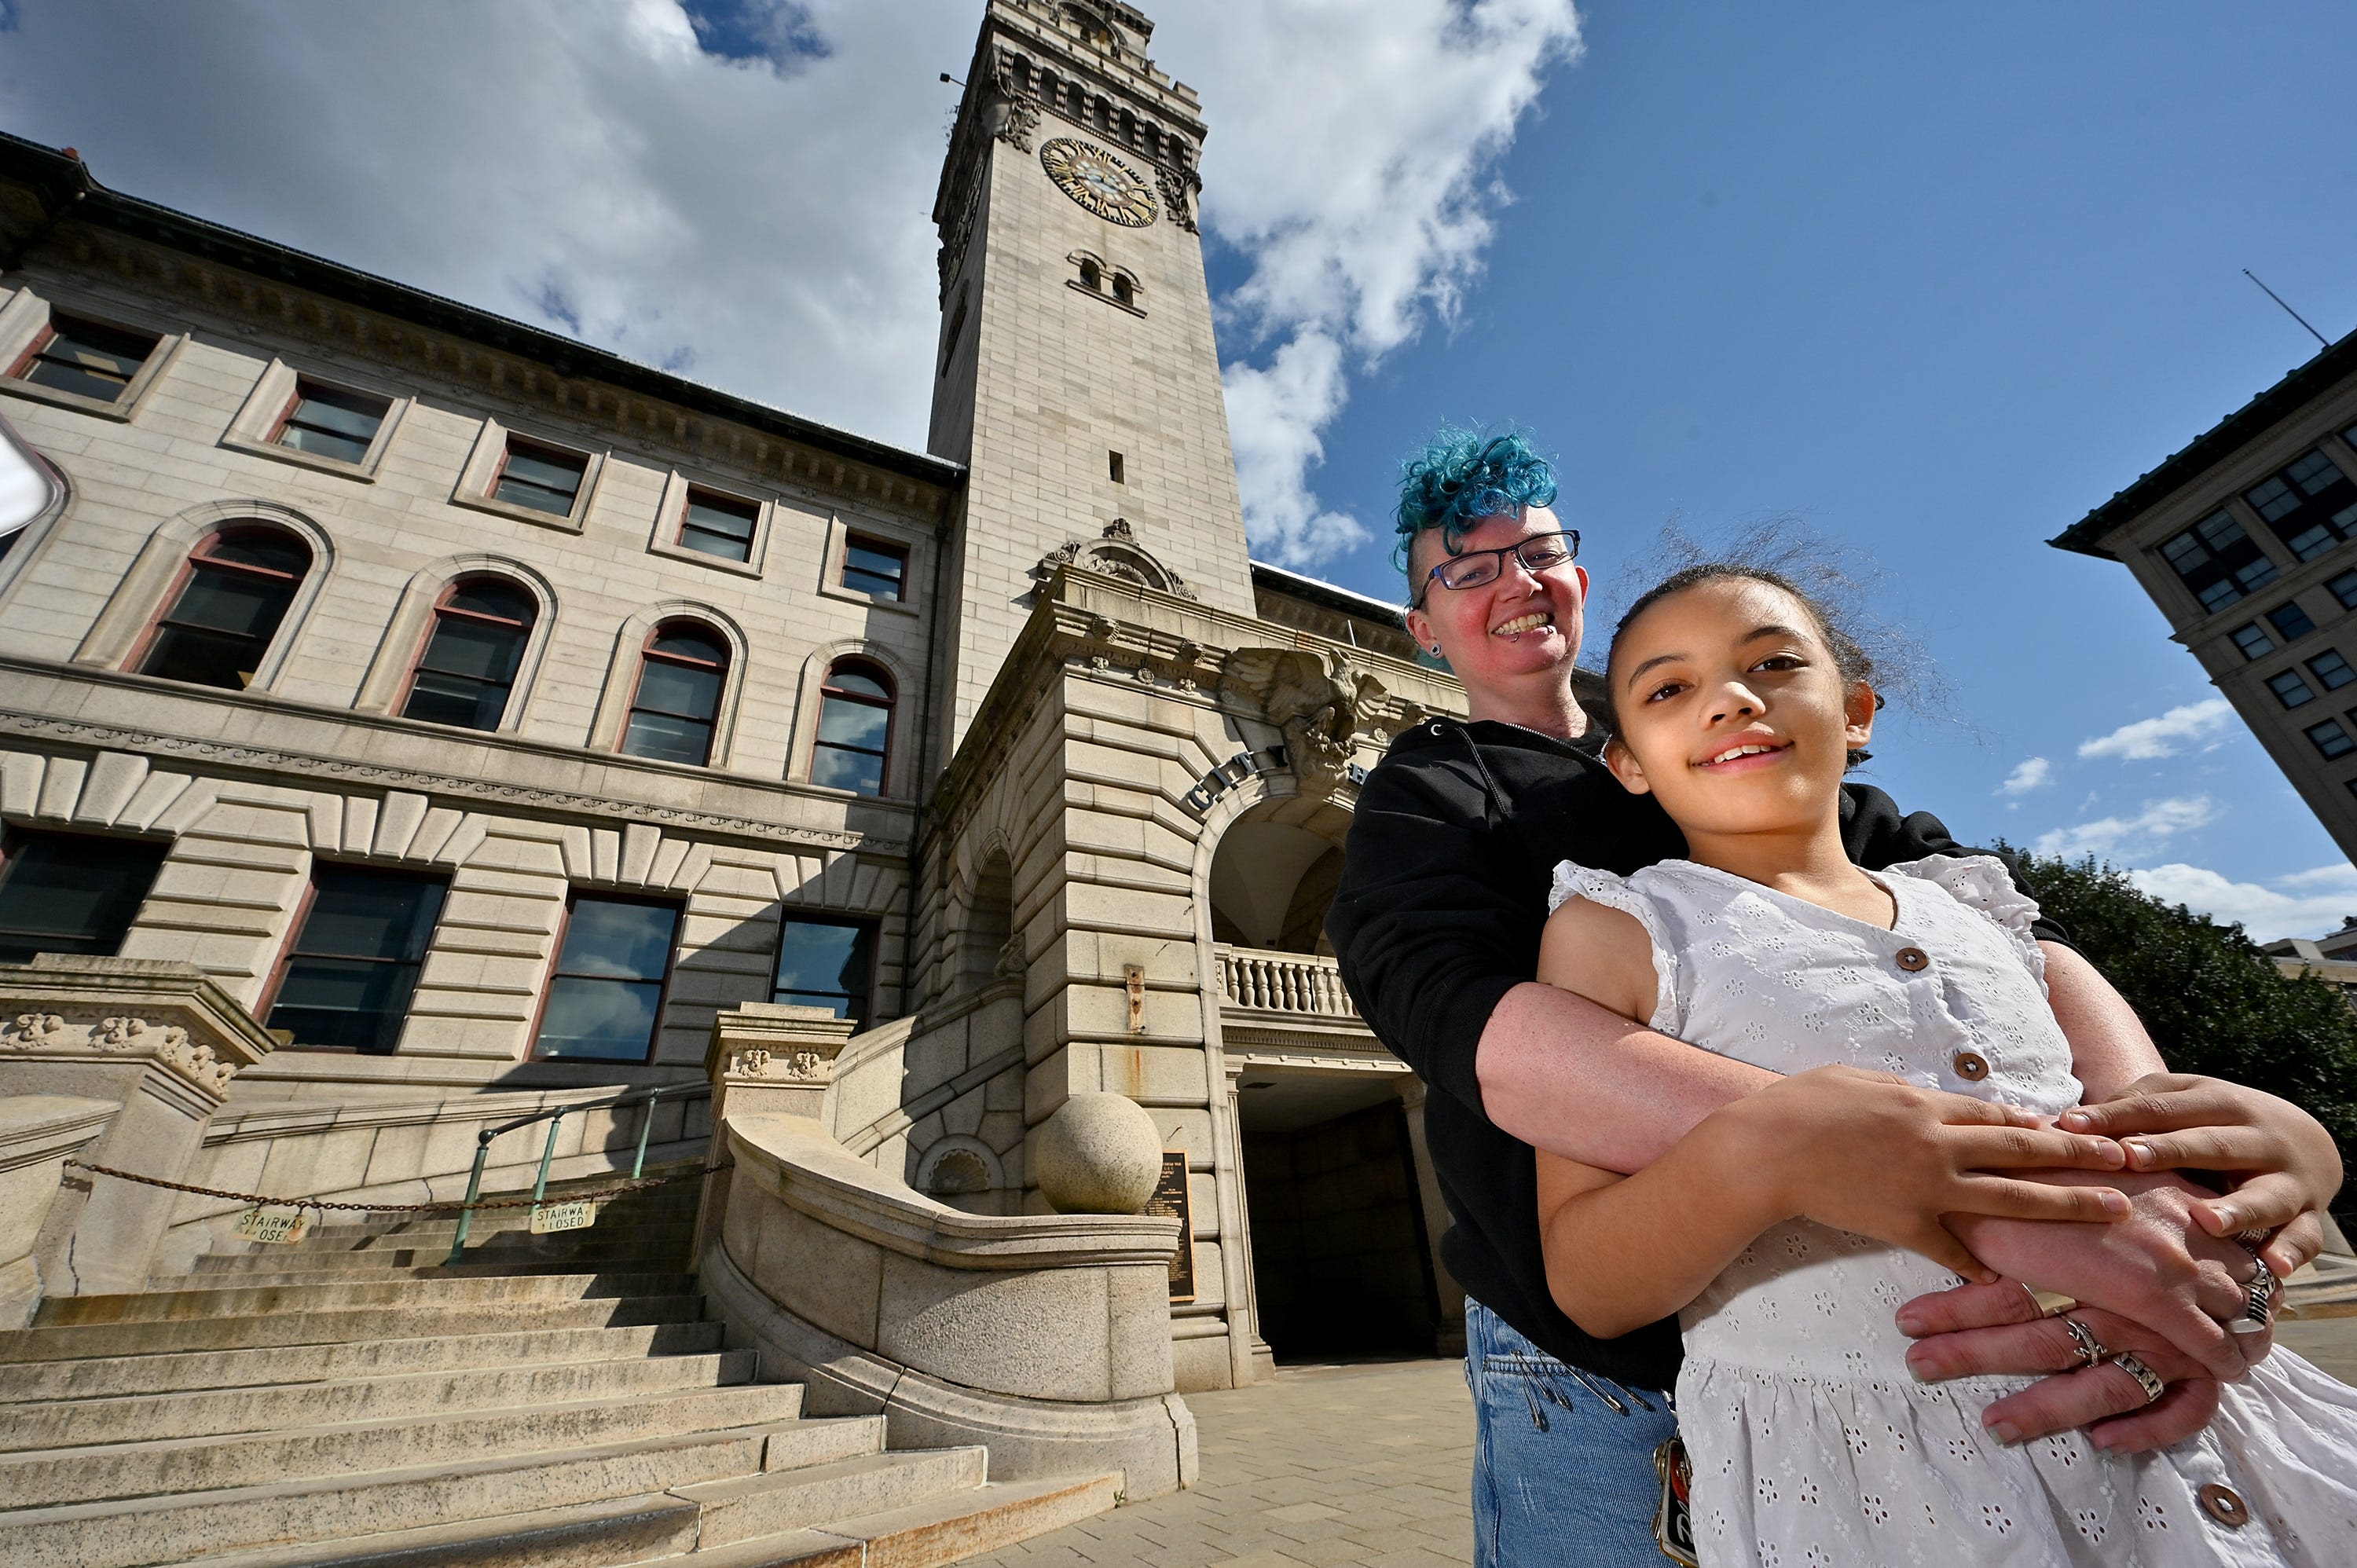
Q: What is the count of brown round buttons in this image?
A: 3